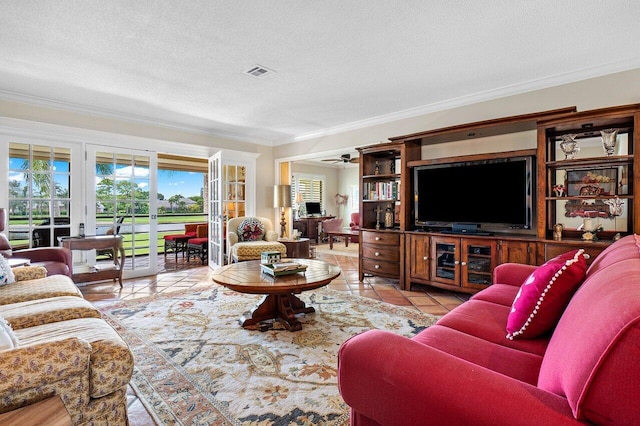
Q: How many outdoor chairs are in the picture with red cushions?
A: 2